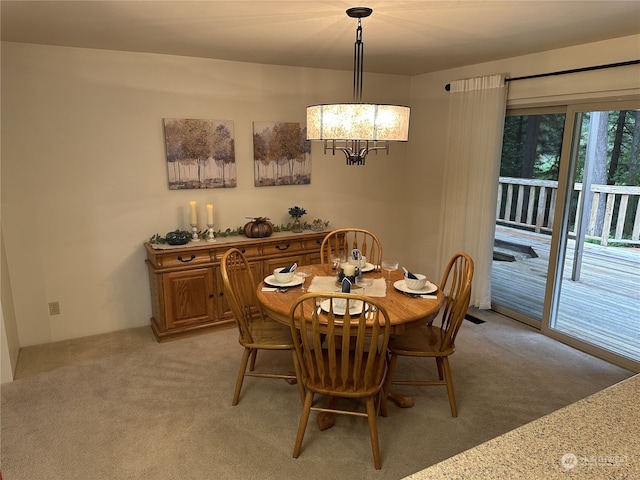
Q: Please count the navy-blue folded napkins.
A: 4